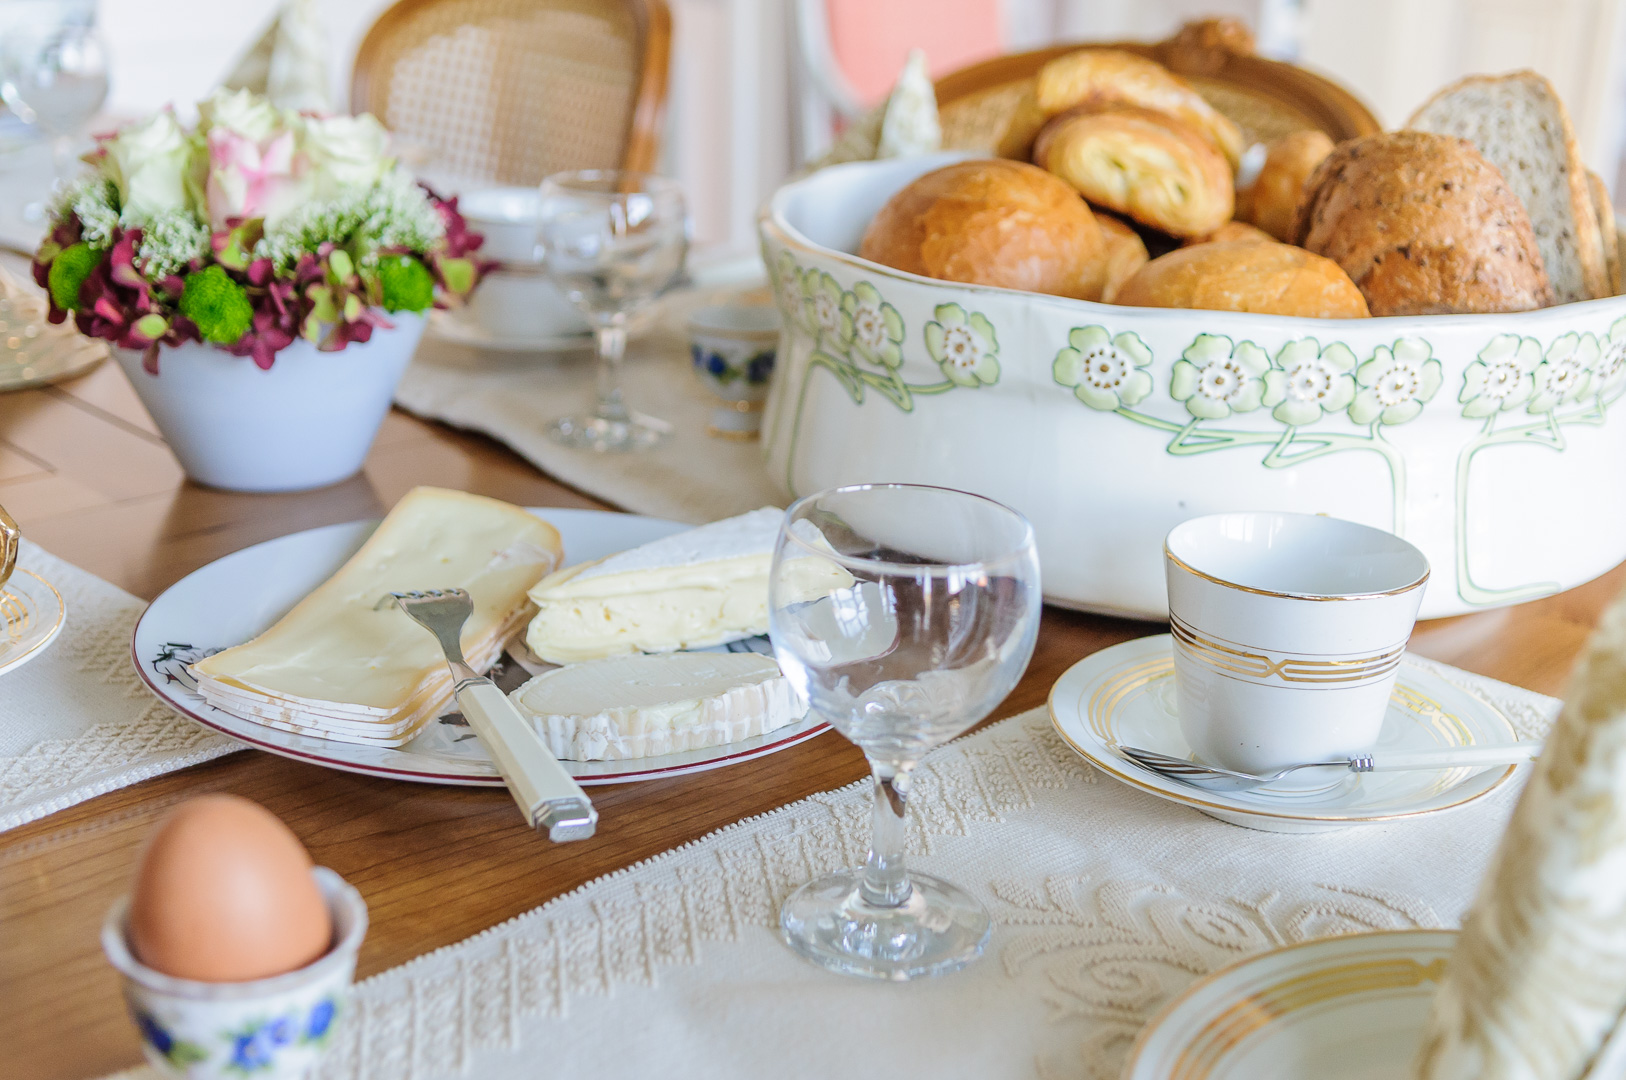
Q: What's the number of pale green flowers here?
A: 11